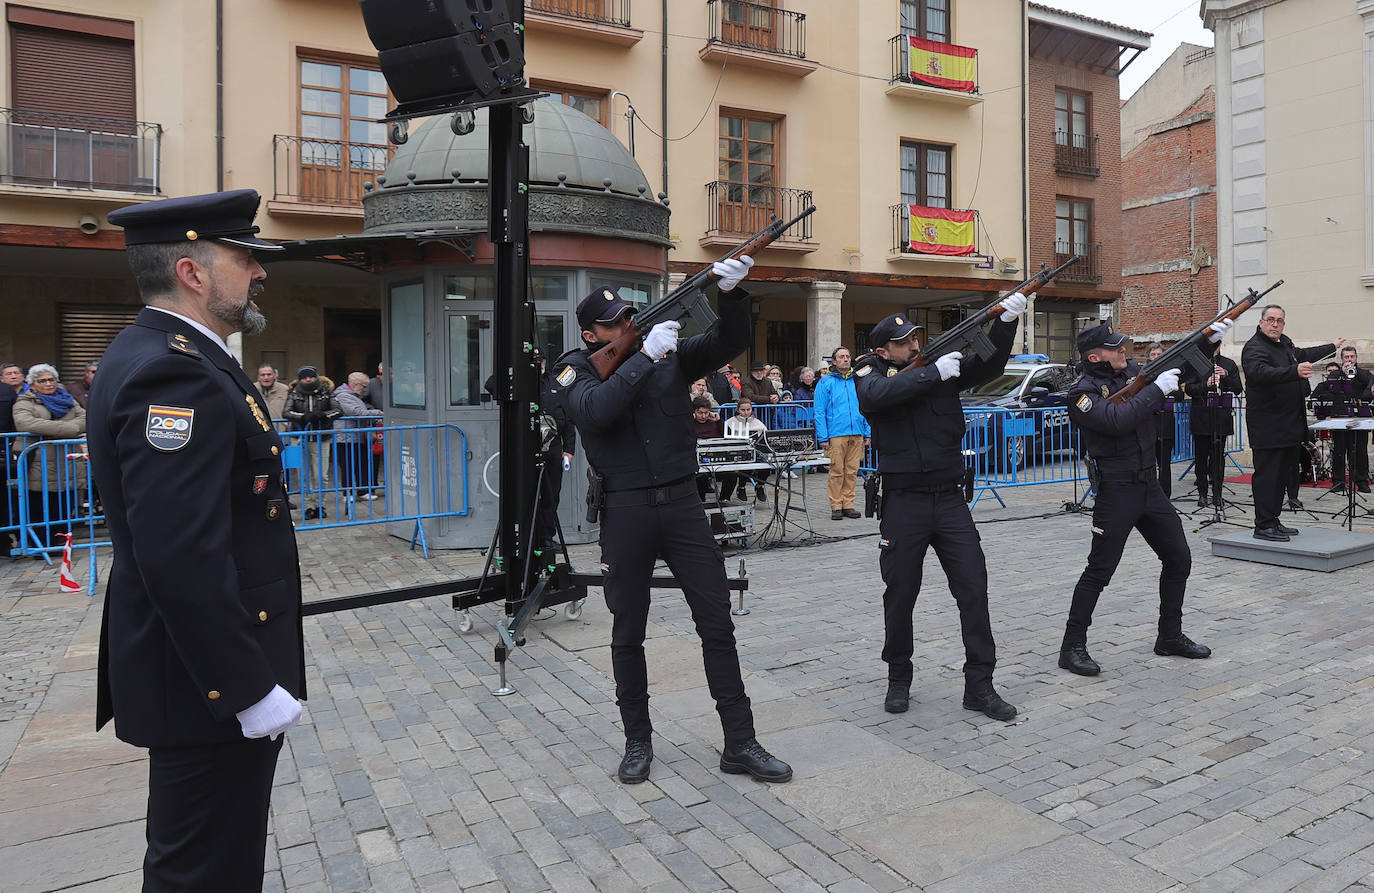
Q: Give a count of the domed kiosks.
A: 1